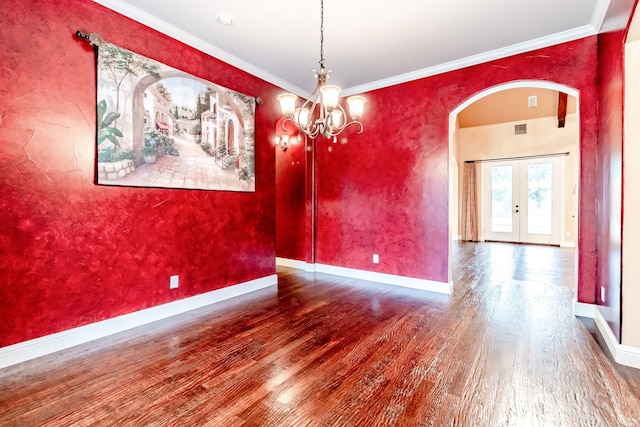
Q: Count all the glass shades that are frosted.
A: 5